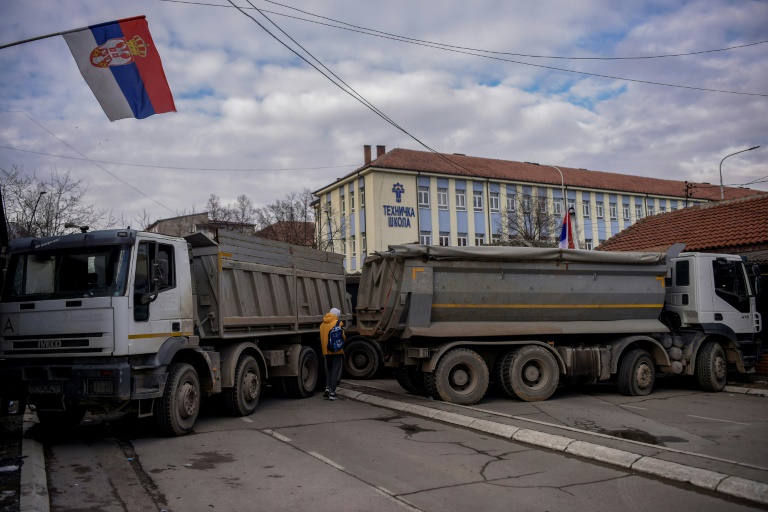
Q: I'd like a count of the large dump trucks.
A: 2